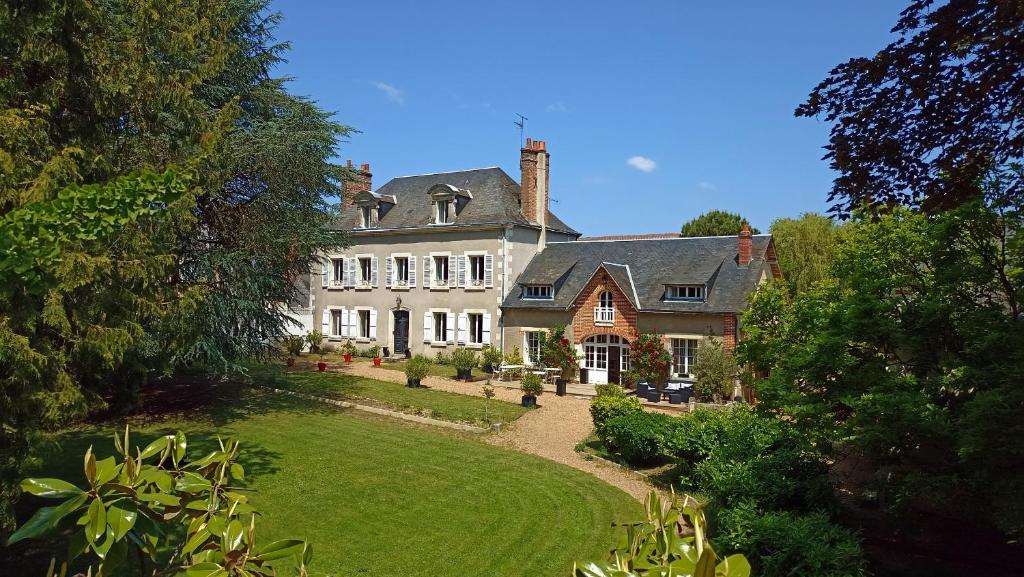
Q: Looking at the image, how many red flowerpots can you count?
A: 4